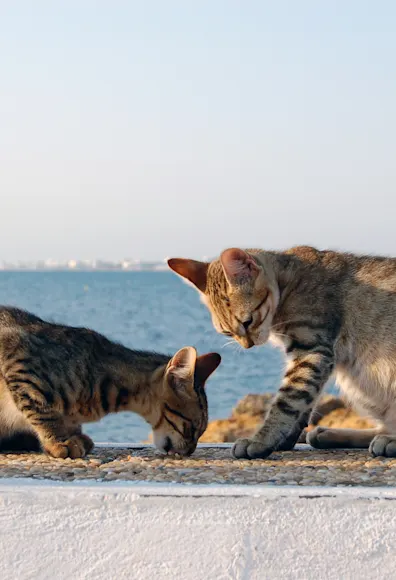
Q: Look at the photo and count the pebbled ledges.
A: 1